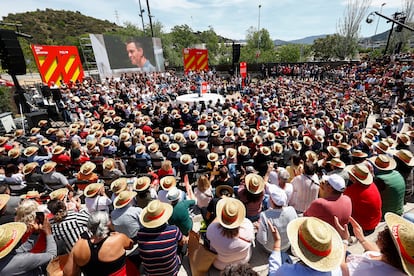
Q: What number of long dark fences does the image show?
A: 1